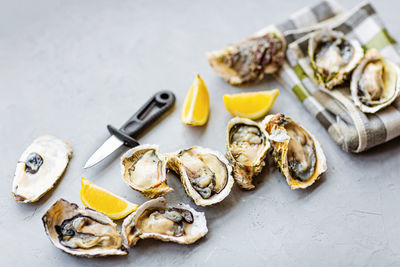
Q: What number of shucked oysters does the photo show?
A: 8